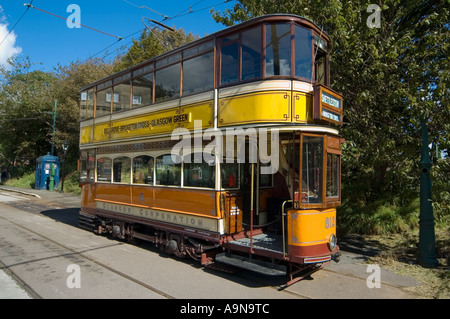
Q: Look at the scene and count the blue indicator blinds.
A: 2